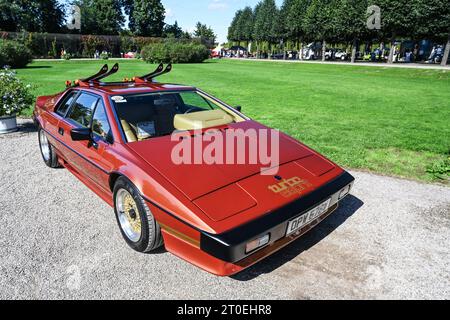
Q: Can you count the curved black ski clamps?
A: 4